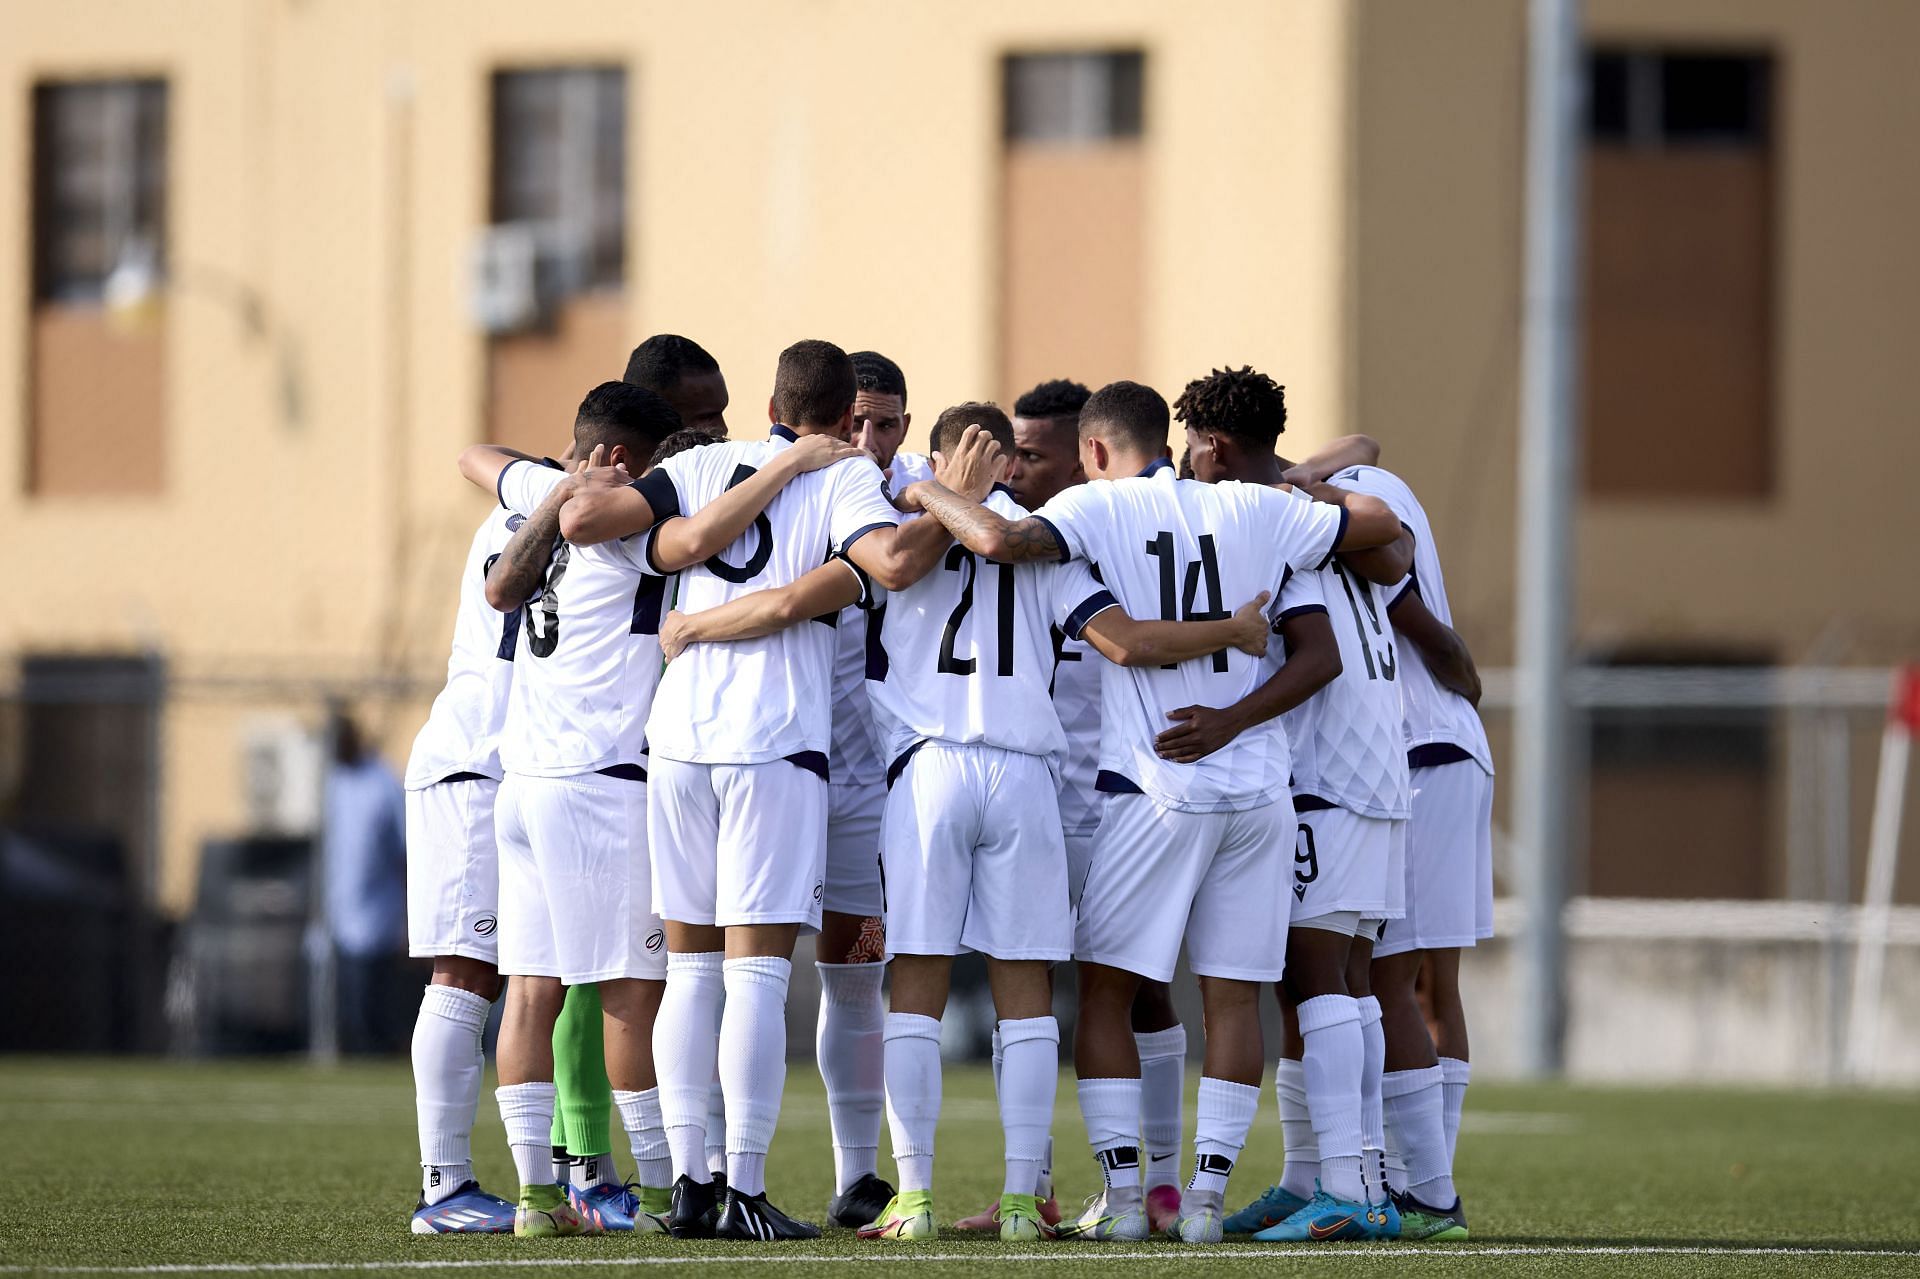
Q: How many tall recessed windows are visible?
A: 4